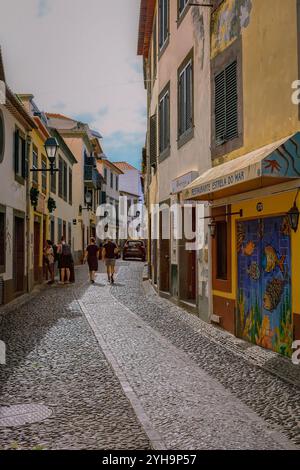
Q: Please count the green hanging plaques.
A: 2